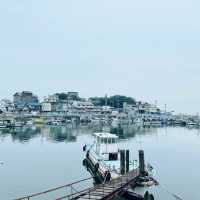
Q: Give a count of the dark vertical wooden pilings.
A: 3